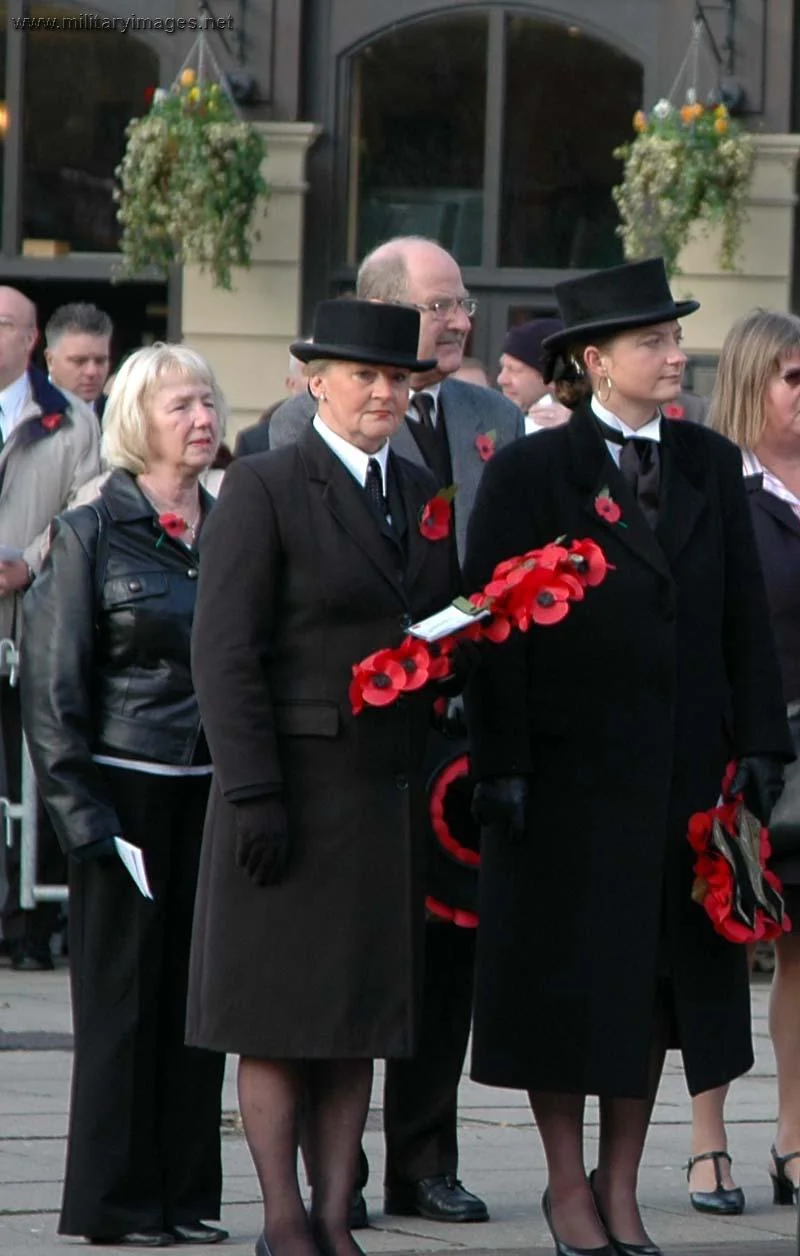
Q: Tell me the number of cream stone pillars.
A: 2